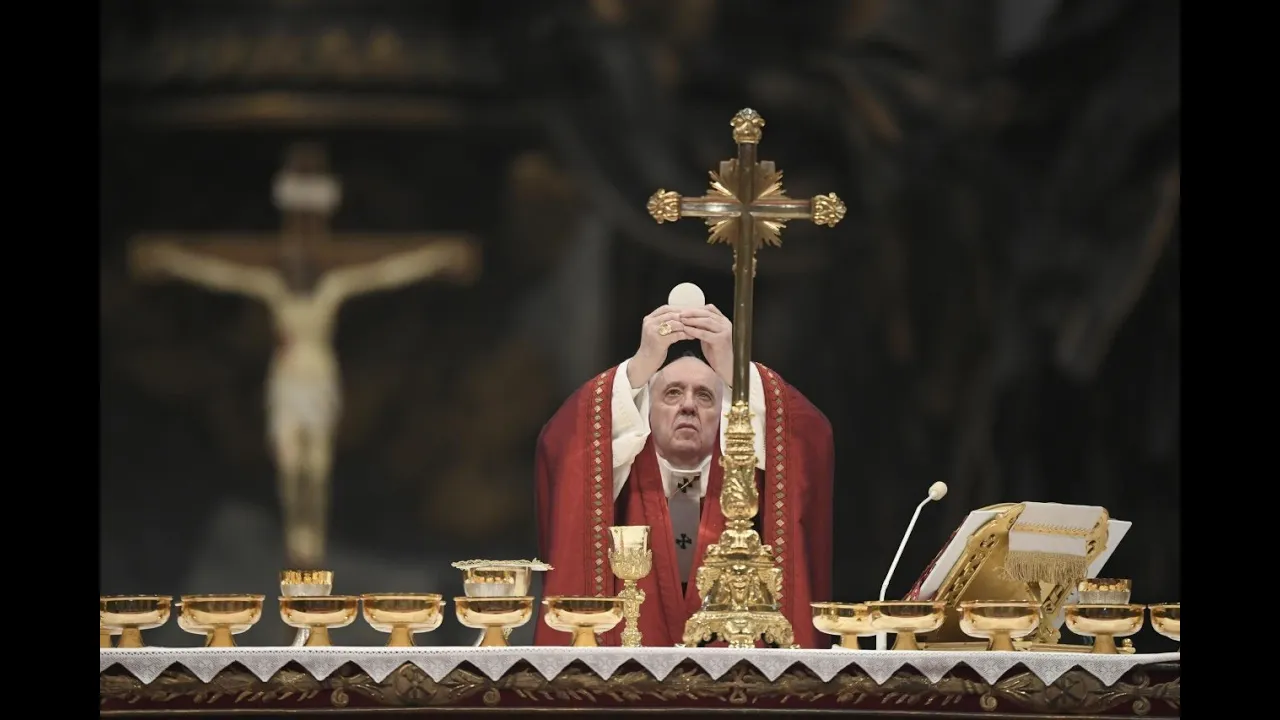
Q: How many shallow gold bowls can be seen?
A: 11